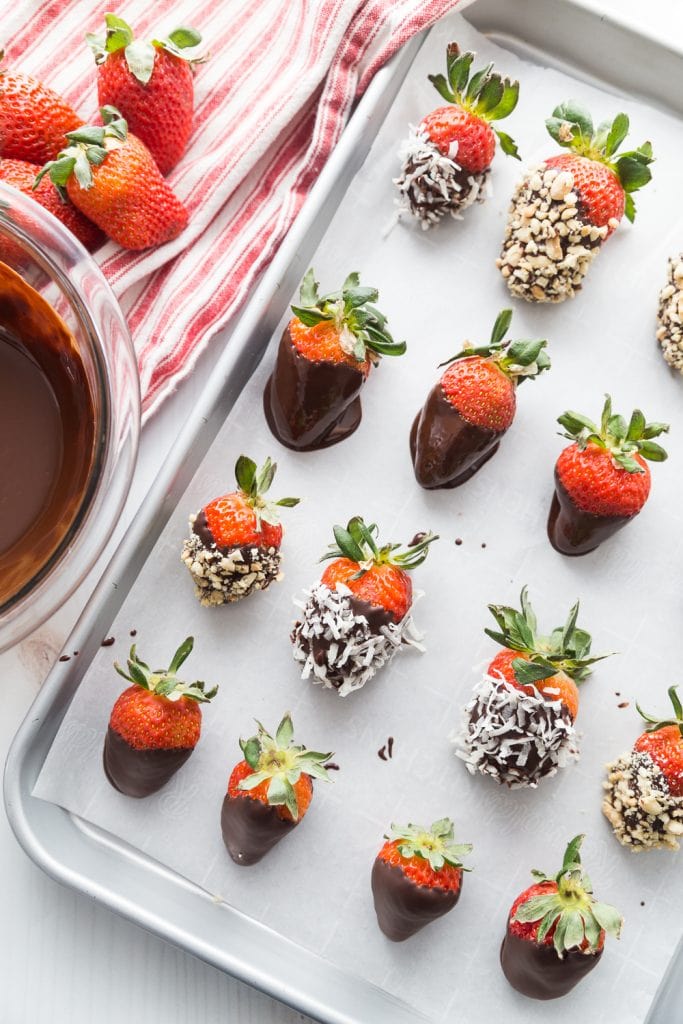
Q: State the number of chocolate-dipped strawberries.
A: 14